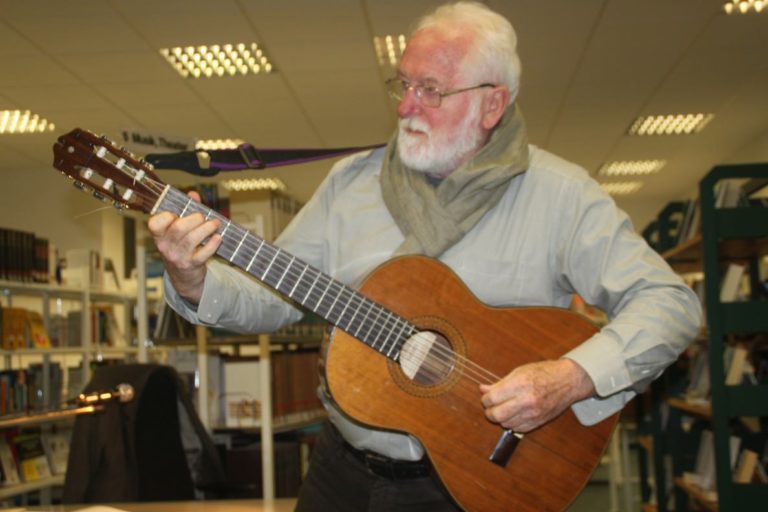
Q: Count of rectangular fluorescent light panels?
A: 9